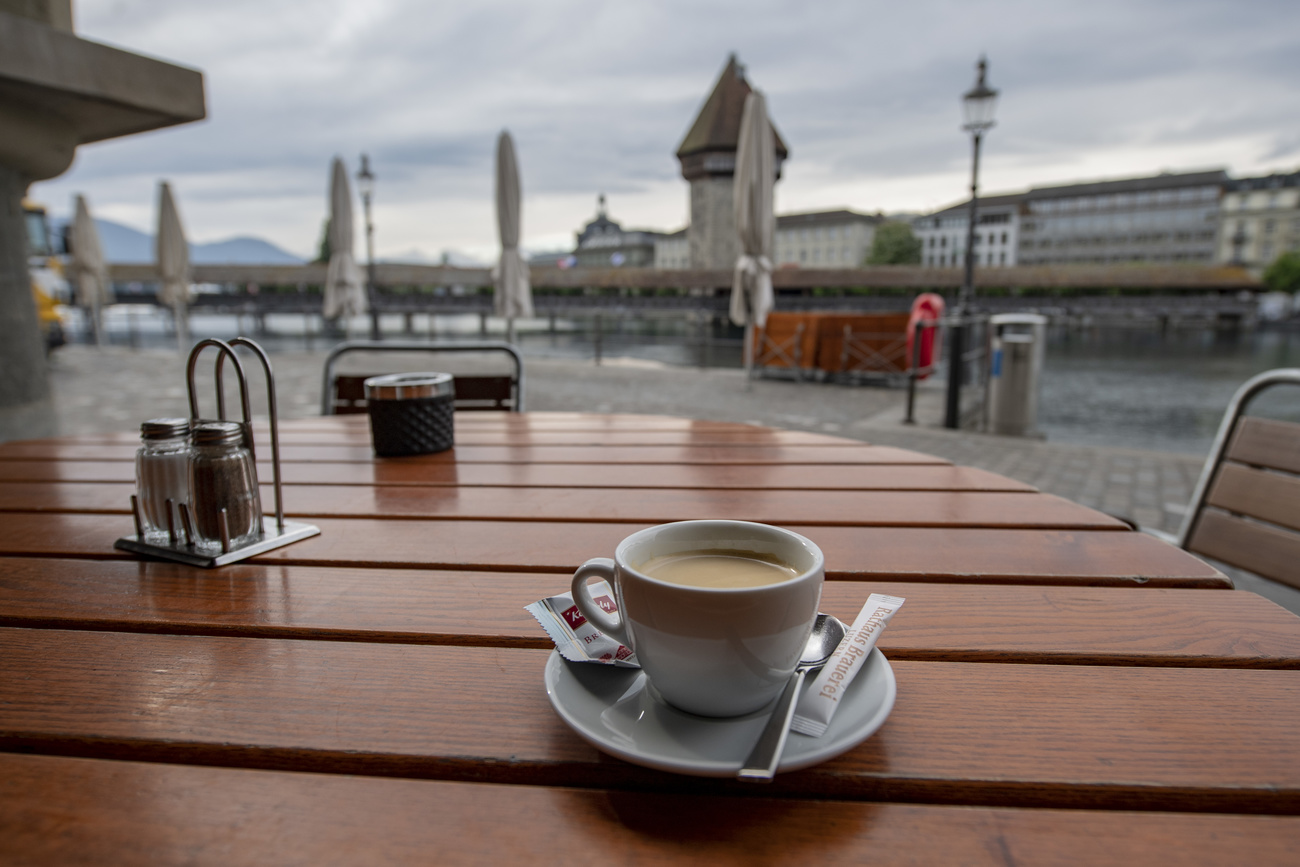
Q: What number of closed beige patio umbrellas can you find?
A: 5